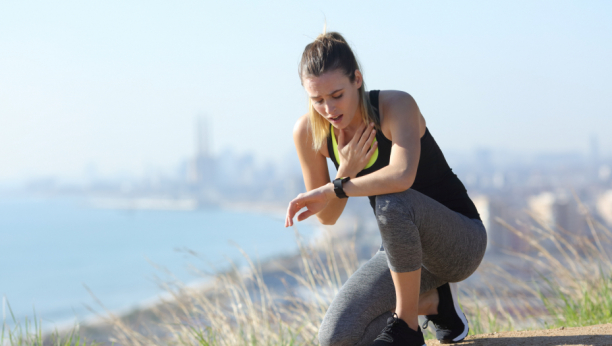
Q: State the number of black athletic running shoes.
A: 2